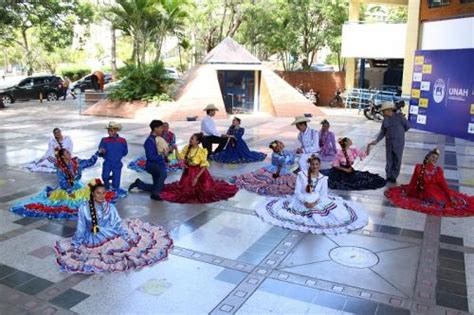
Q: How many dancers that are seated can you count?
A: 11